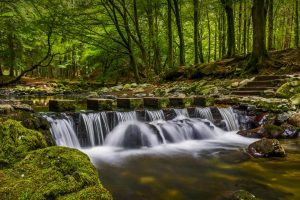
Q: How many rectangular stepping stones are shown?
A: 6